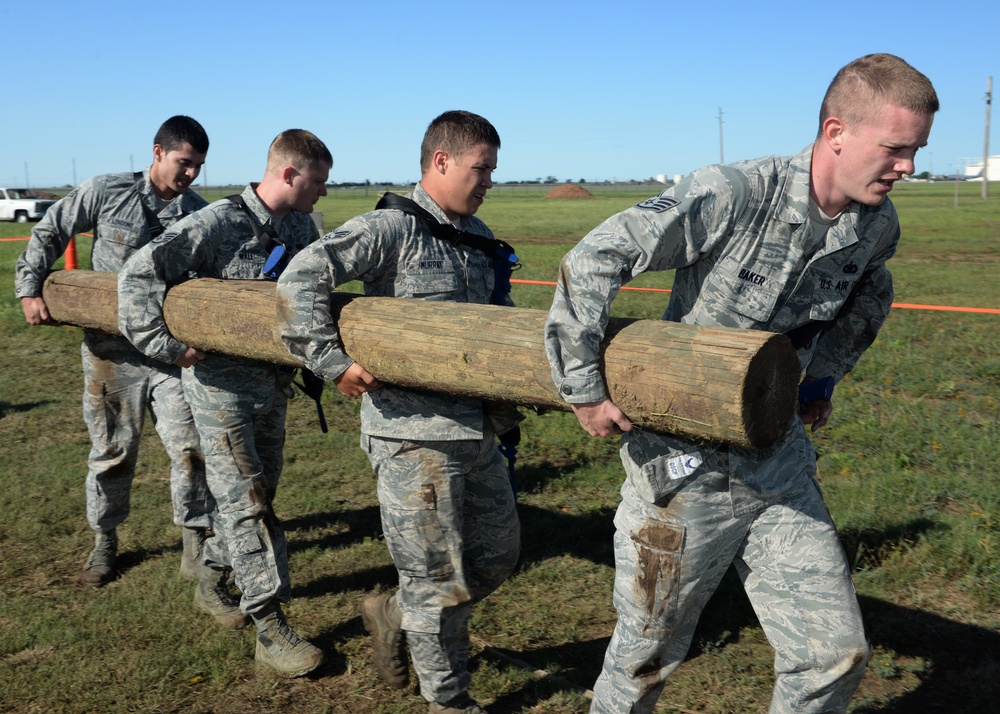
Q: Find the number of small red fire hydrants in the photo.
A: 0